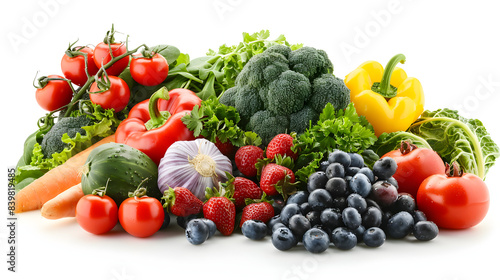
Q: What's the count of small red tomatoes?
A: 7